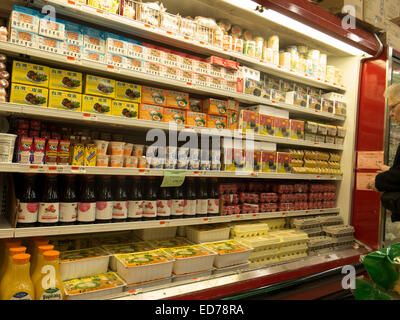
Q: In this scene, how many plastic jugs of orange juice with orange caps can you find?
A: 6